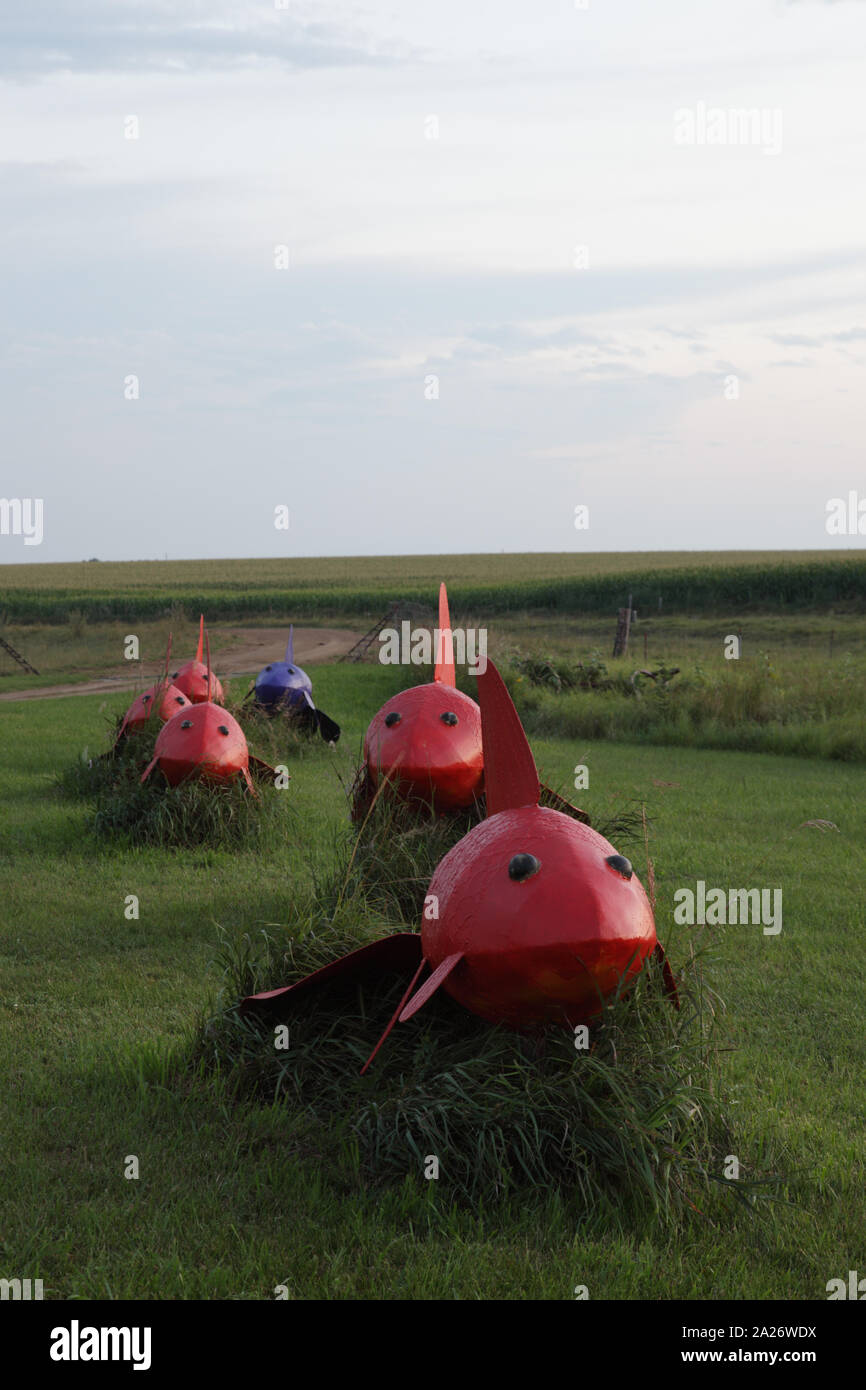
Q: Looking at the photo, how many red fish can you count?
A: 5